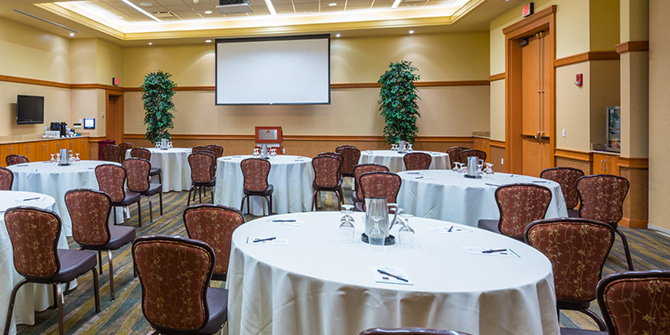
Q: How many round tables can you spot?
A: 7